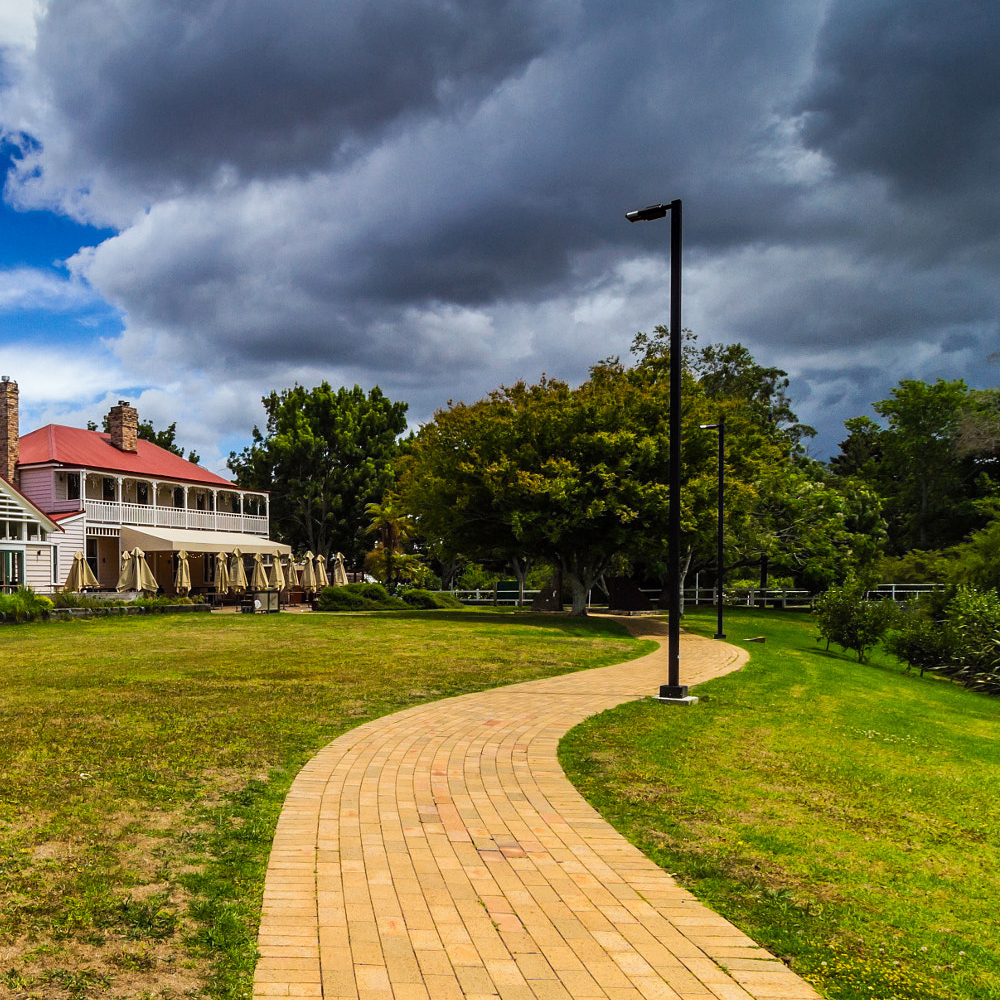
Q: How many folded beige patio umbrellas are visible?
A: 12